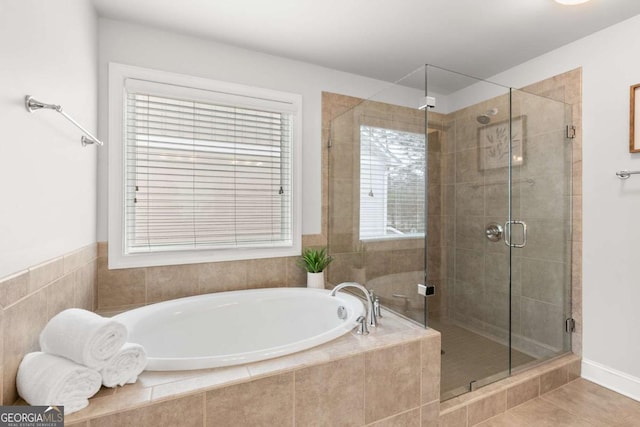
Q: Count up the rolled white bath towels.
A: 3